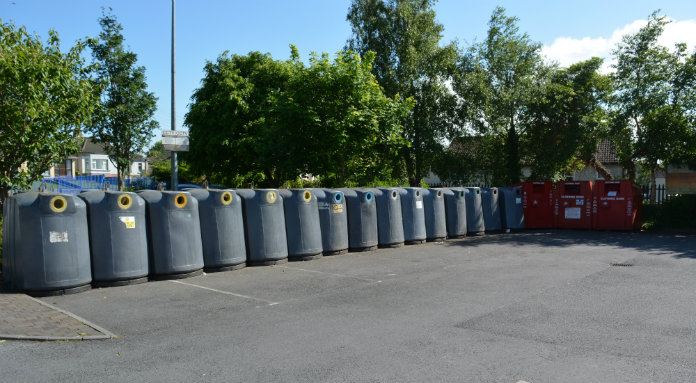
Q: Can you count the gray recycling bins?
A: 15